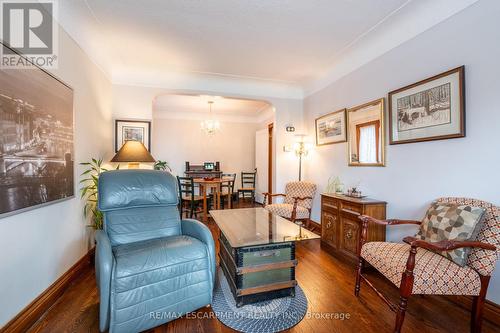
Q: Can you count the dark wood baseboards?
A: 2